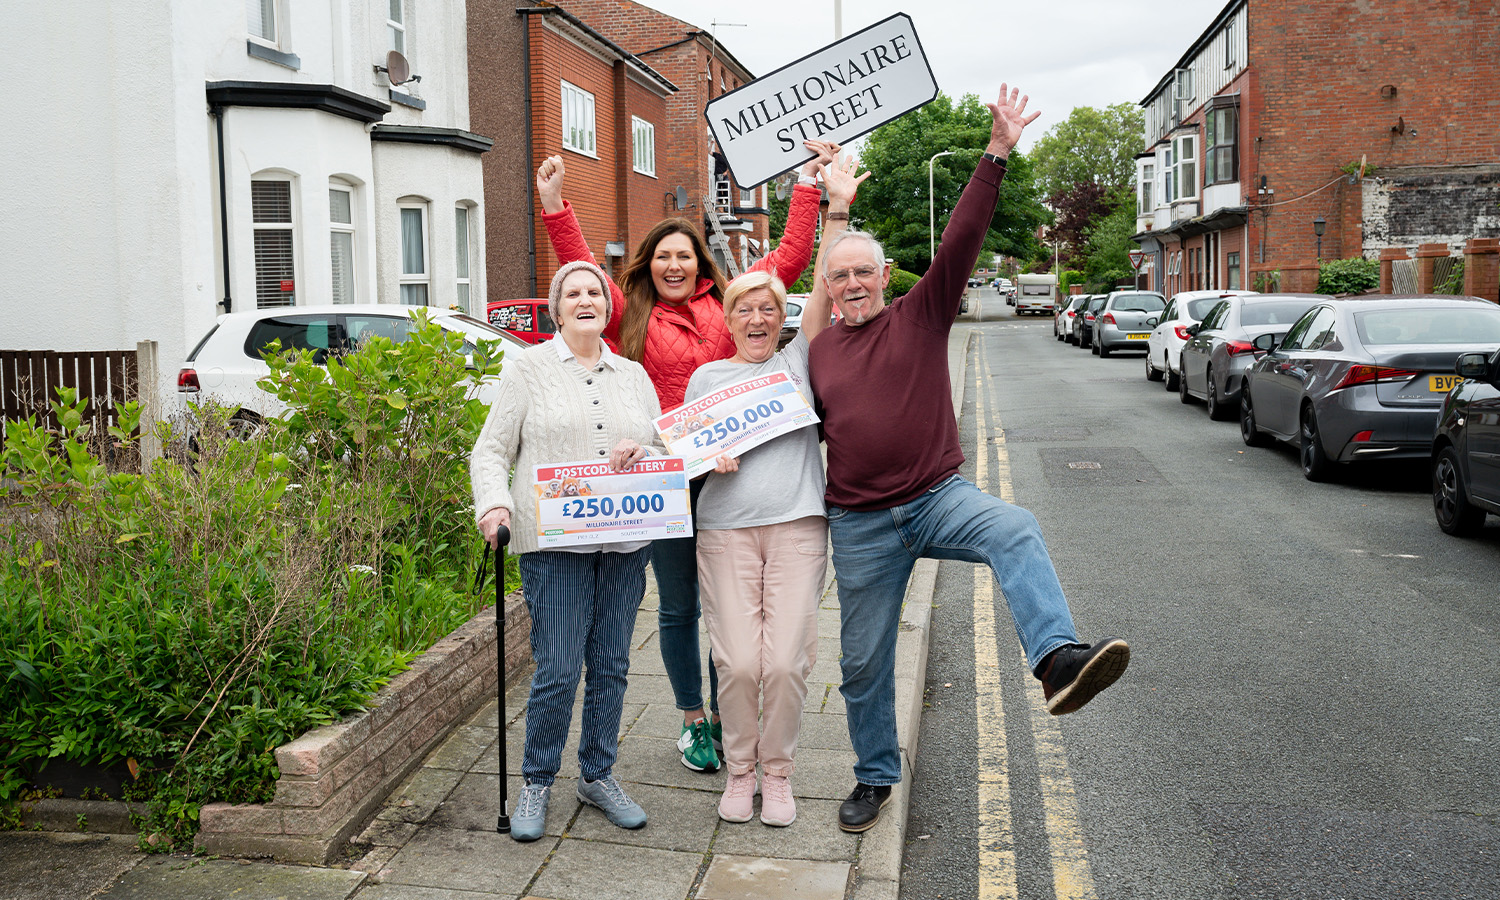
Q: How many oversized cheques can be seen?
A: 2